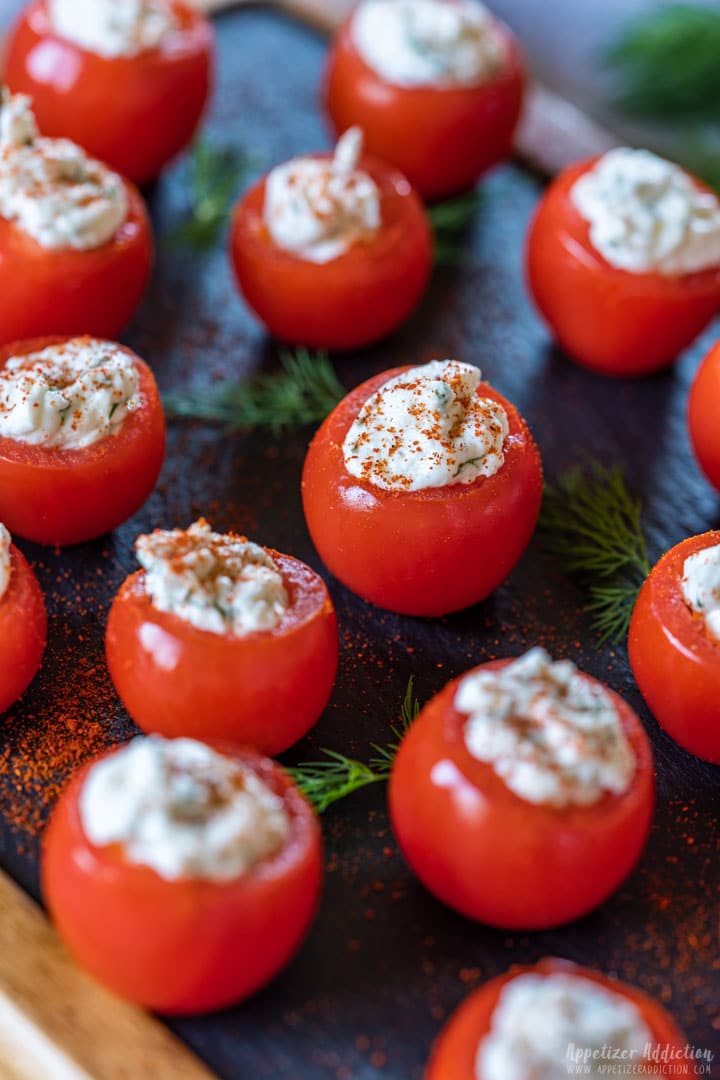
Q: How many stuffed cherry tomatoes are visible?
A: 14